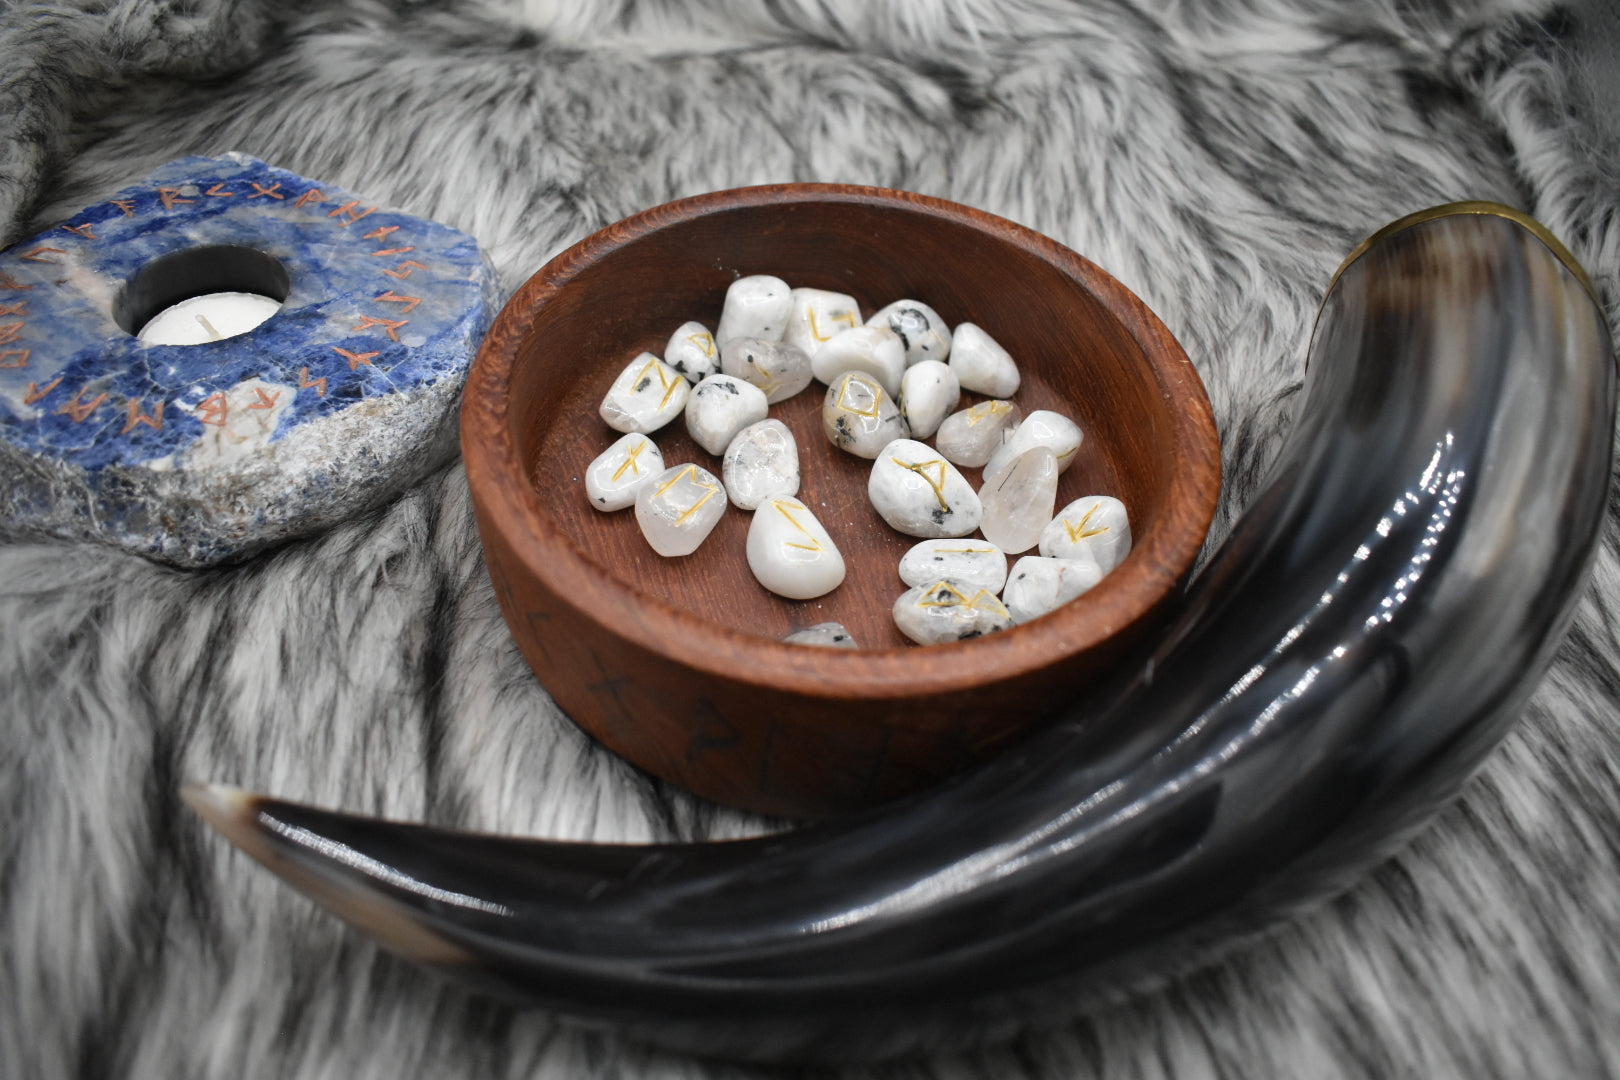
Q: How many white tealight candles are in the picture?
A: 1